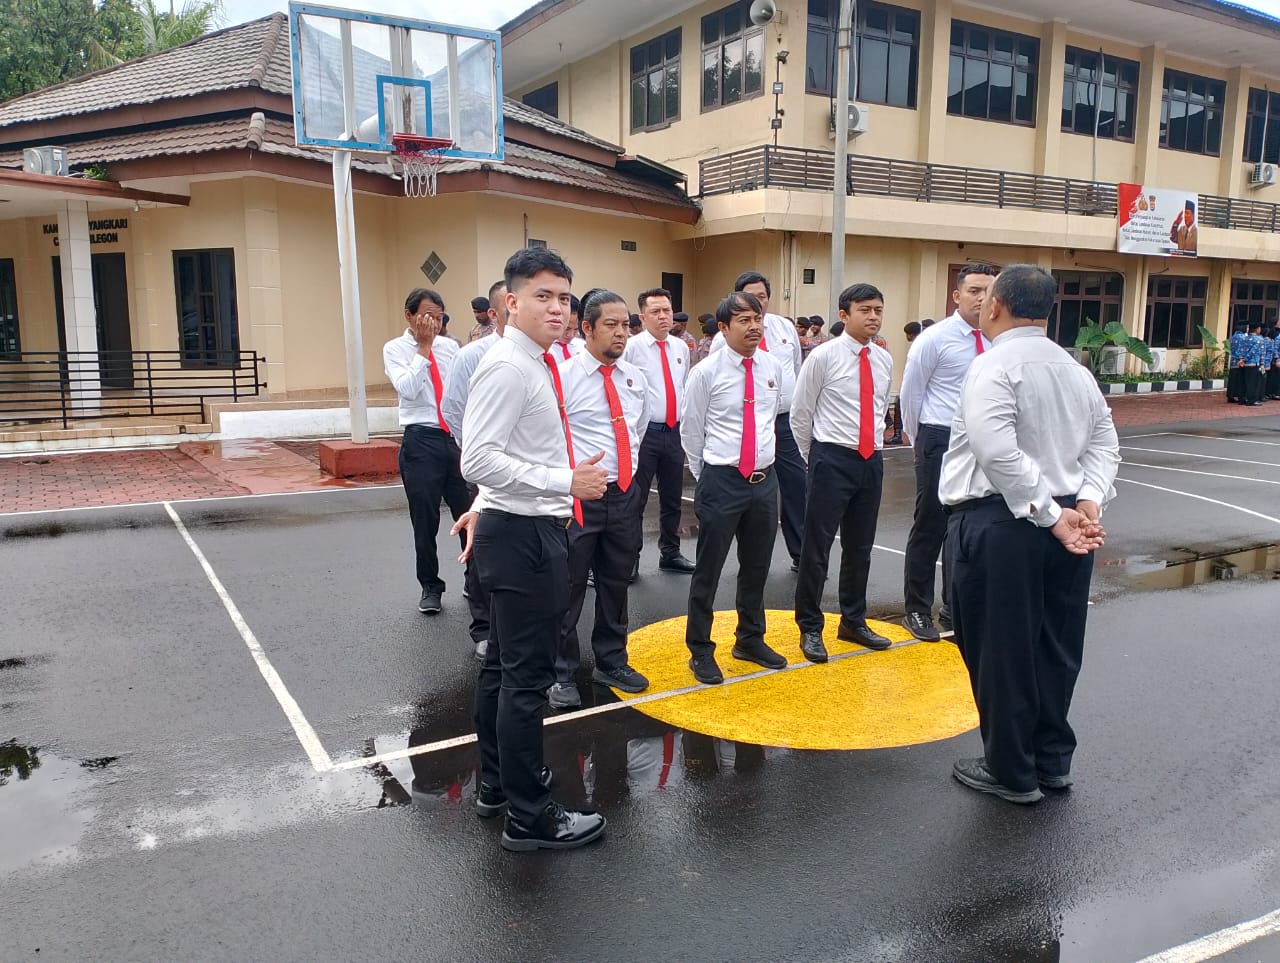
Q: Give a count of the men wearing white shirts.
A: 11